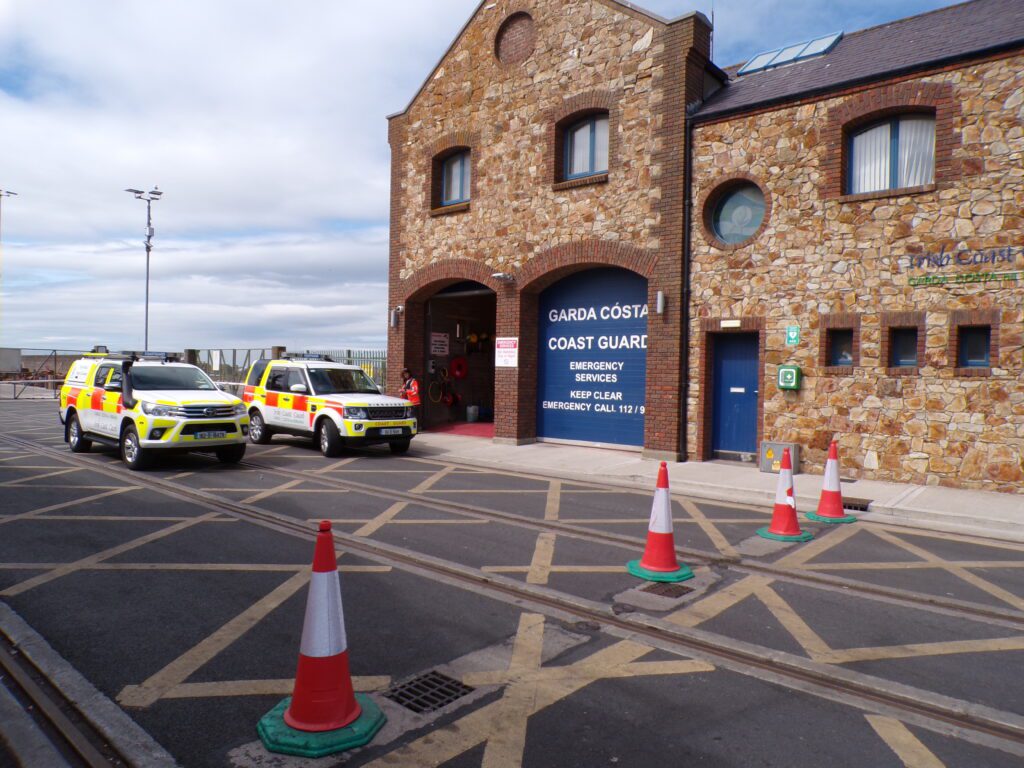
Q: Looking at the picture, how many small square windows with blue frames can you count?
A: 3